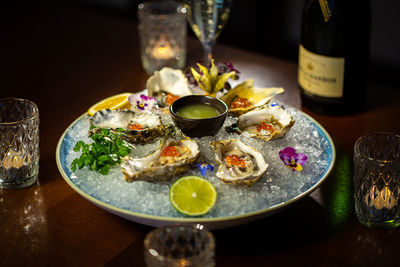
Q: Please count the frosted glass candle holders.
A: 4